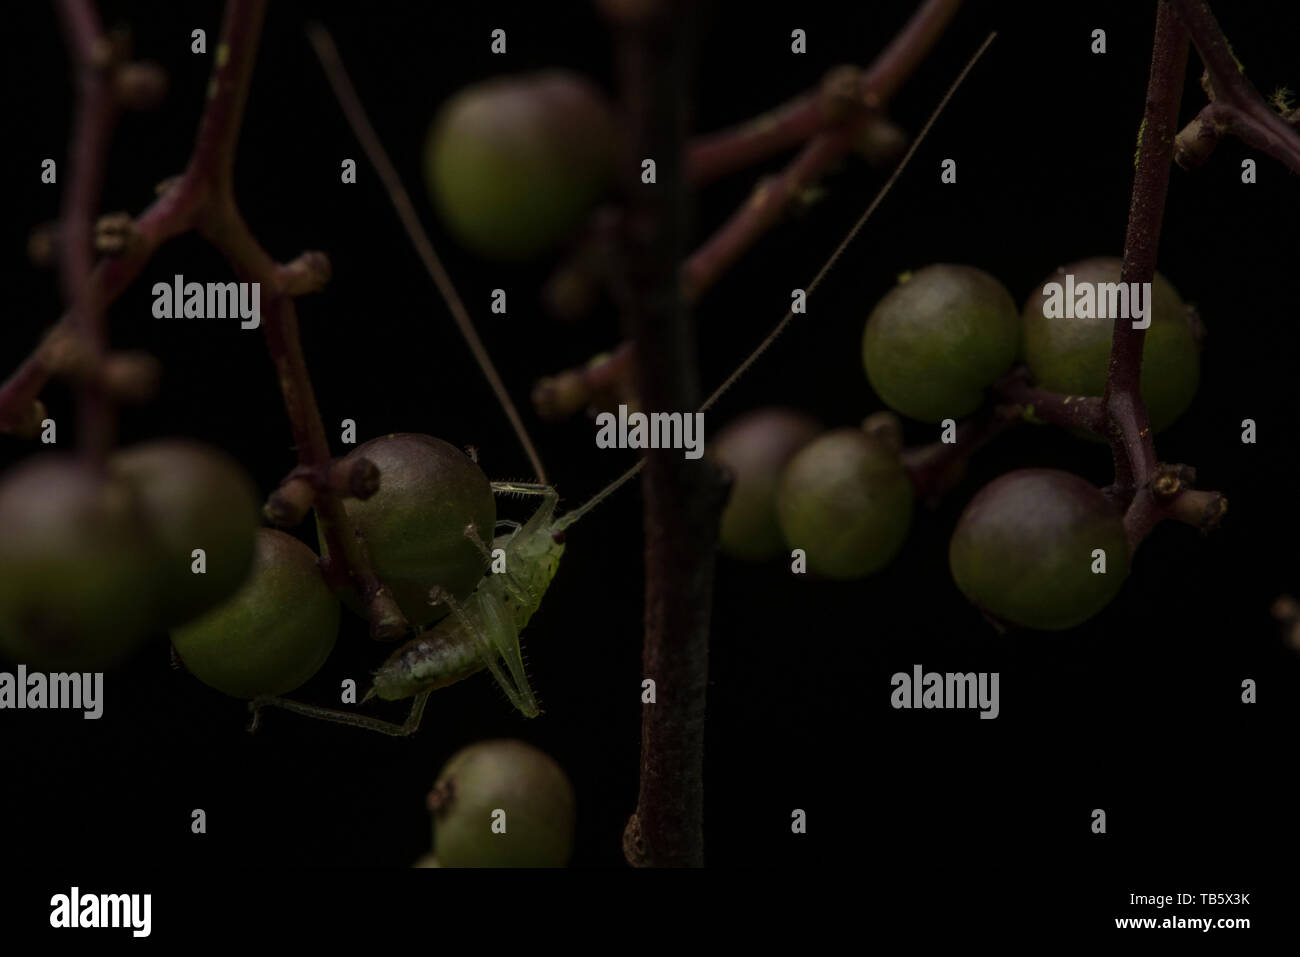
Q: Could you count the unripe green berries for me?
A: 11